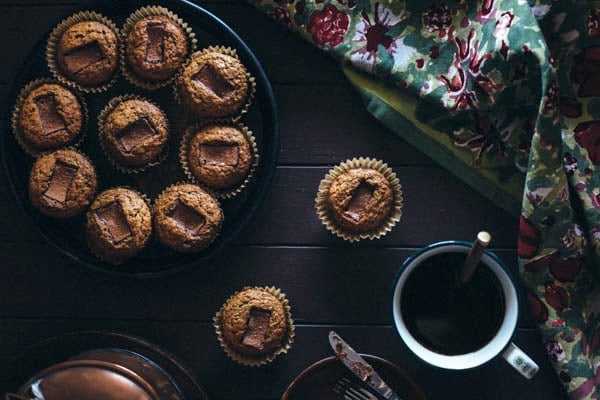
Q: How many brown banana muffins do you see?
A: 11